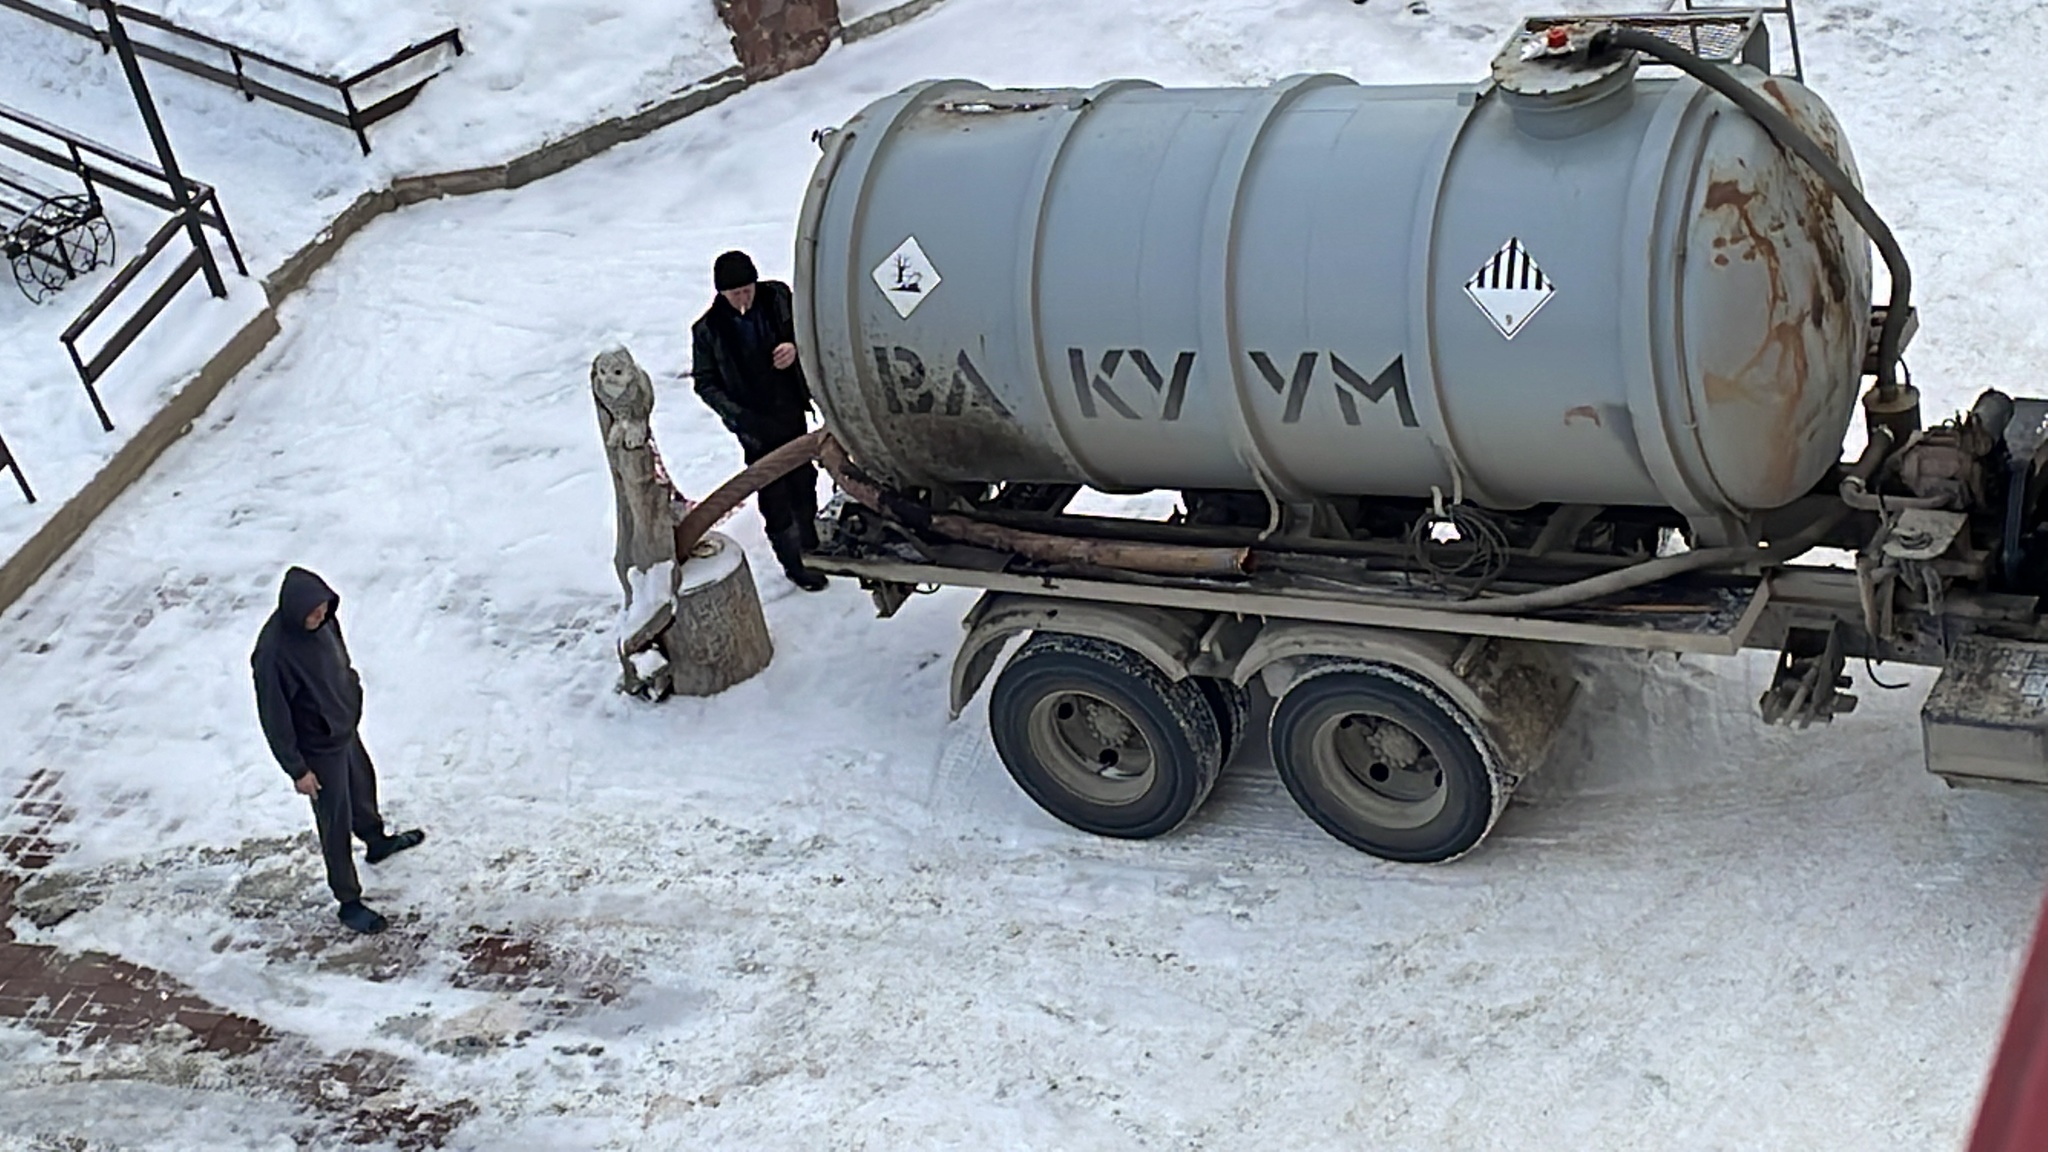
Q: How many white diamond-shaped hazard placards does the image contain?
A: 2